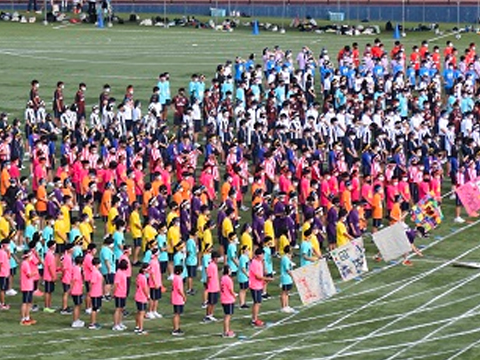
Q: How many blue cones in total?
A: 3